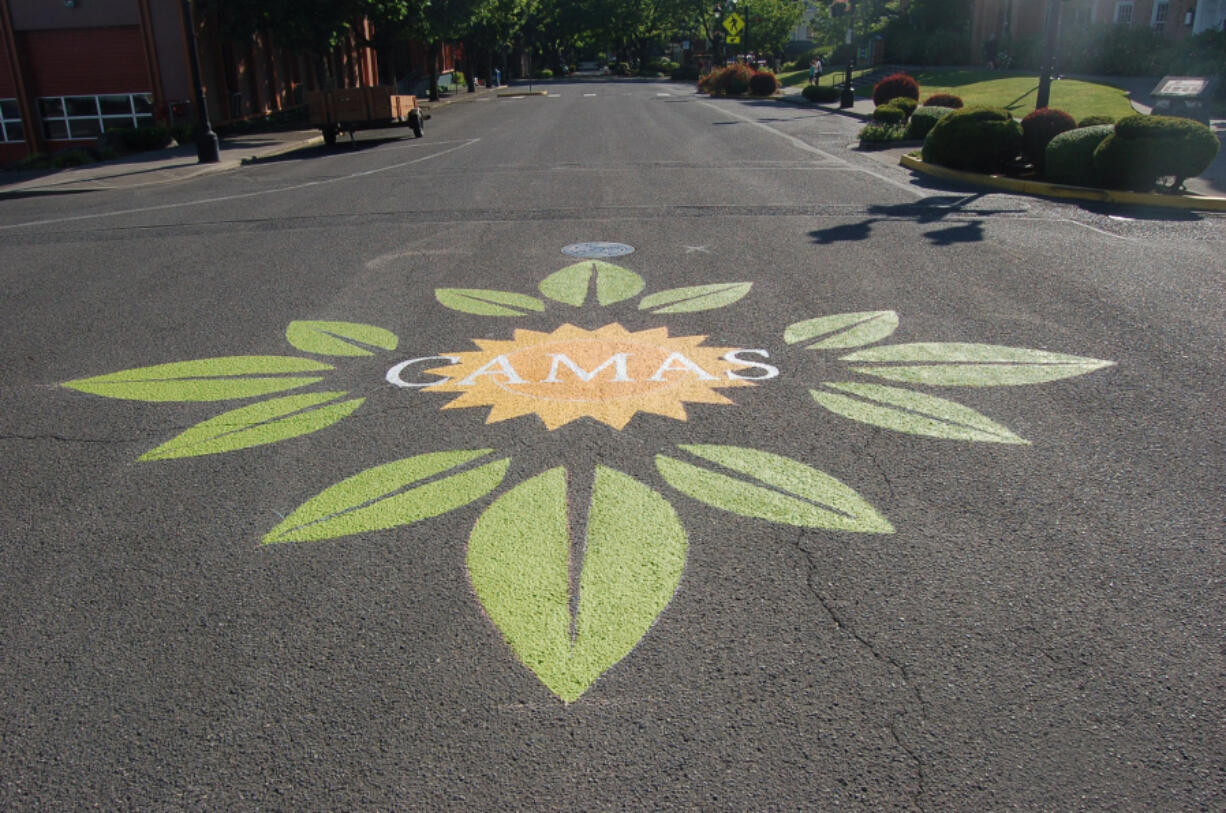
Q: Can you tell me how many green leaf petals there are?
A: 12